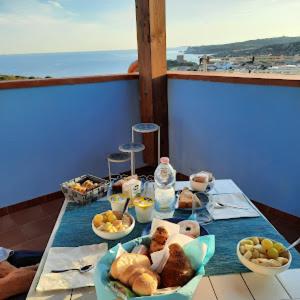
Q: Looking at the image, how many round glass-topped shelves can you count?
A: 3